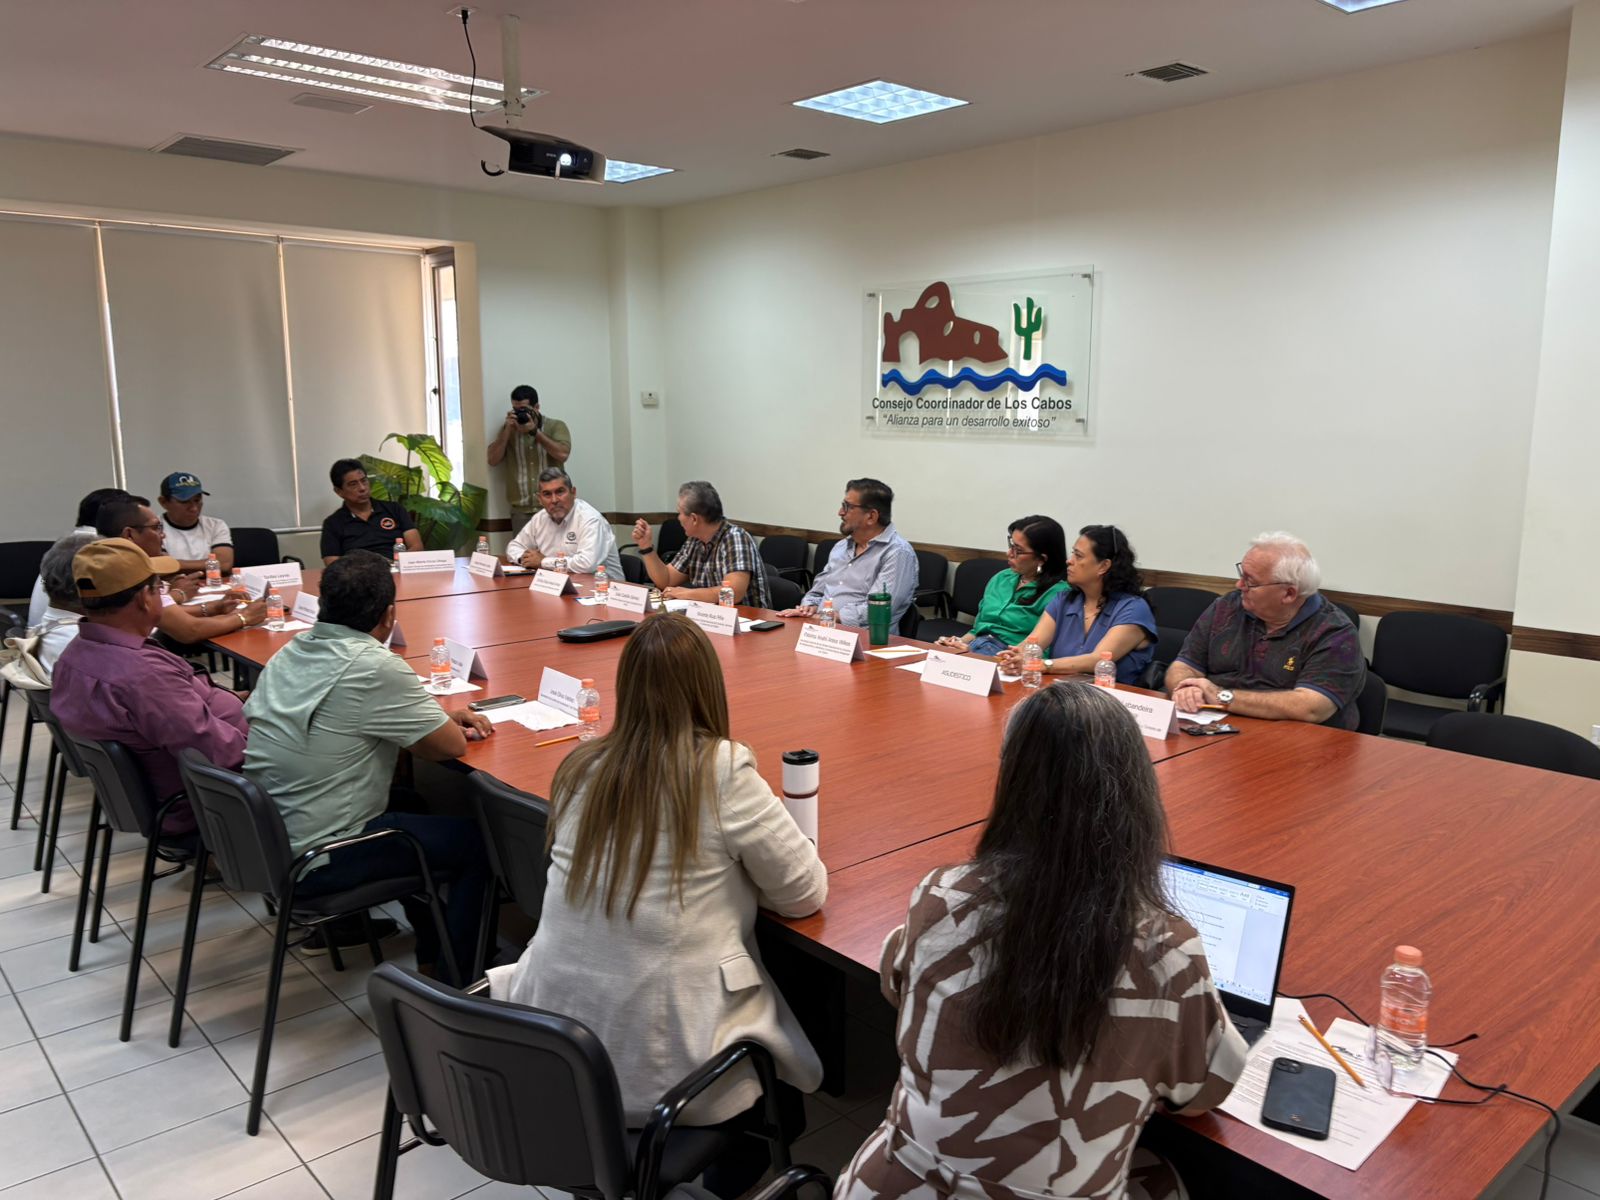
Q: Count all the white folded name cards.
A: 14